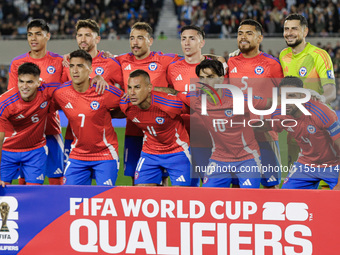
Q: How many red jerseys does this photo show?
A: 10